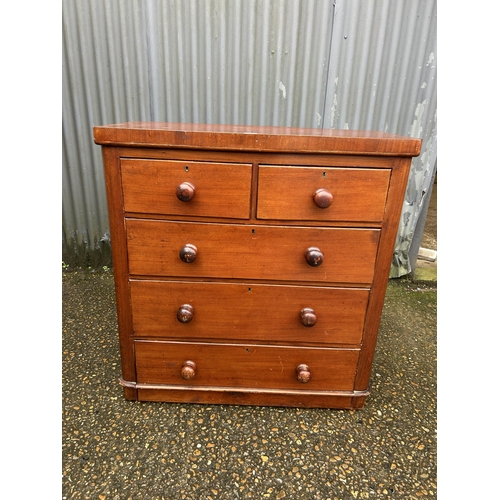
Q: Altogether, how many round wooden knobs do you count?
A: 8